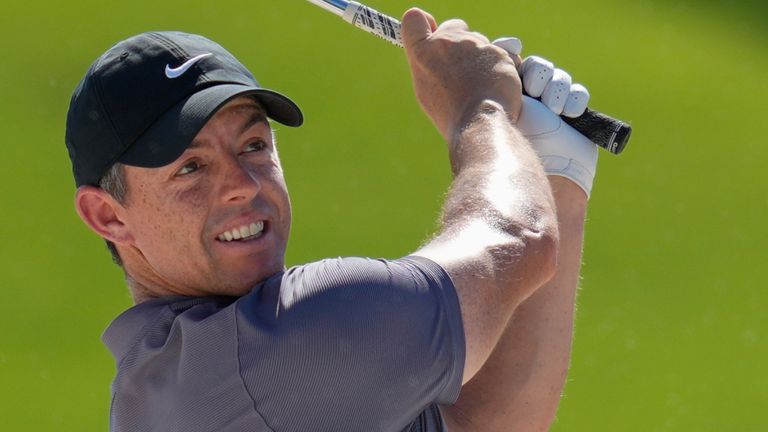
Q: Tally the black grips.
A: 1